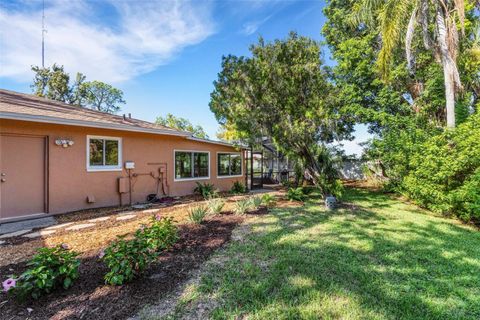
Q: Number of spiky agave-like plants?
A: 4